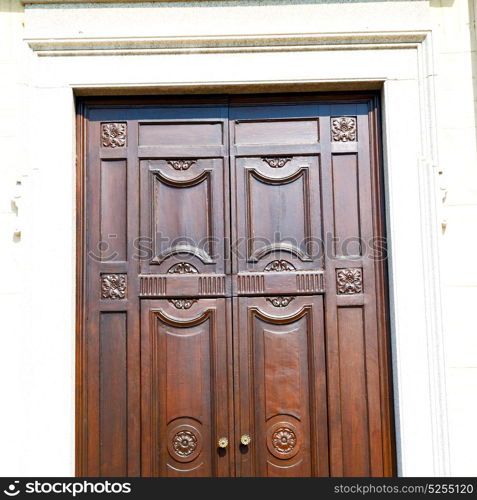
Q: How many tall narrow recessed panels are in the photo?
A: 4